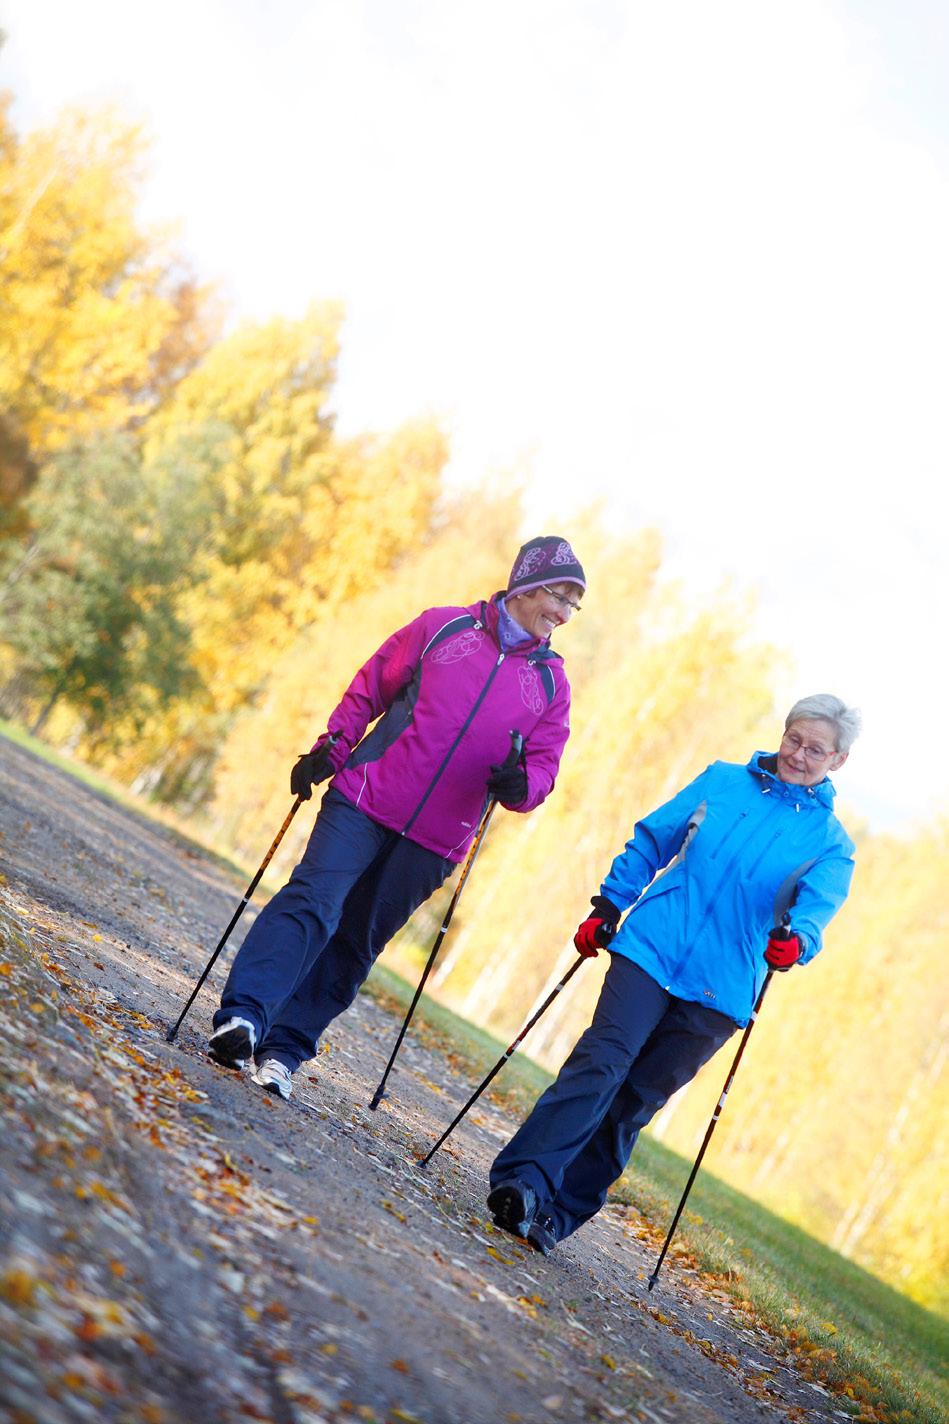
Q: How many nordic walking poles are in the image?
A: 4